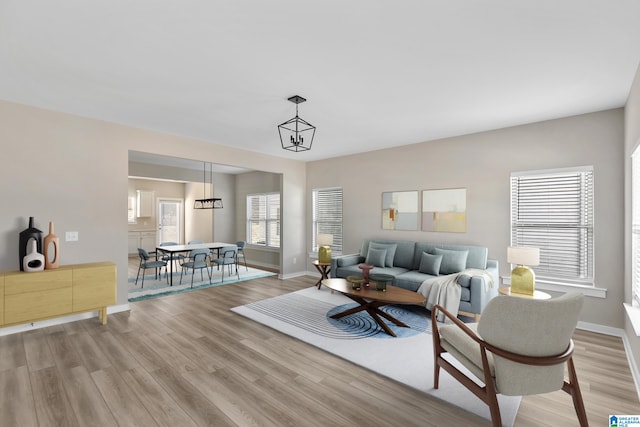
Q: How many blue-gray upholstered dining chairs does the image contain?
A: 6